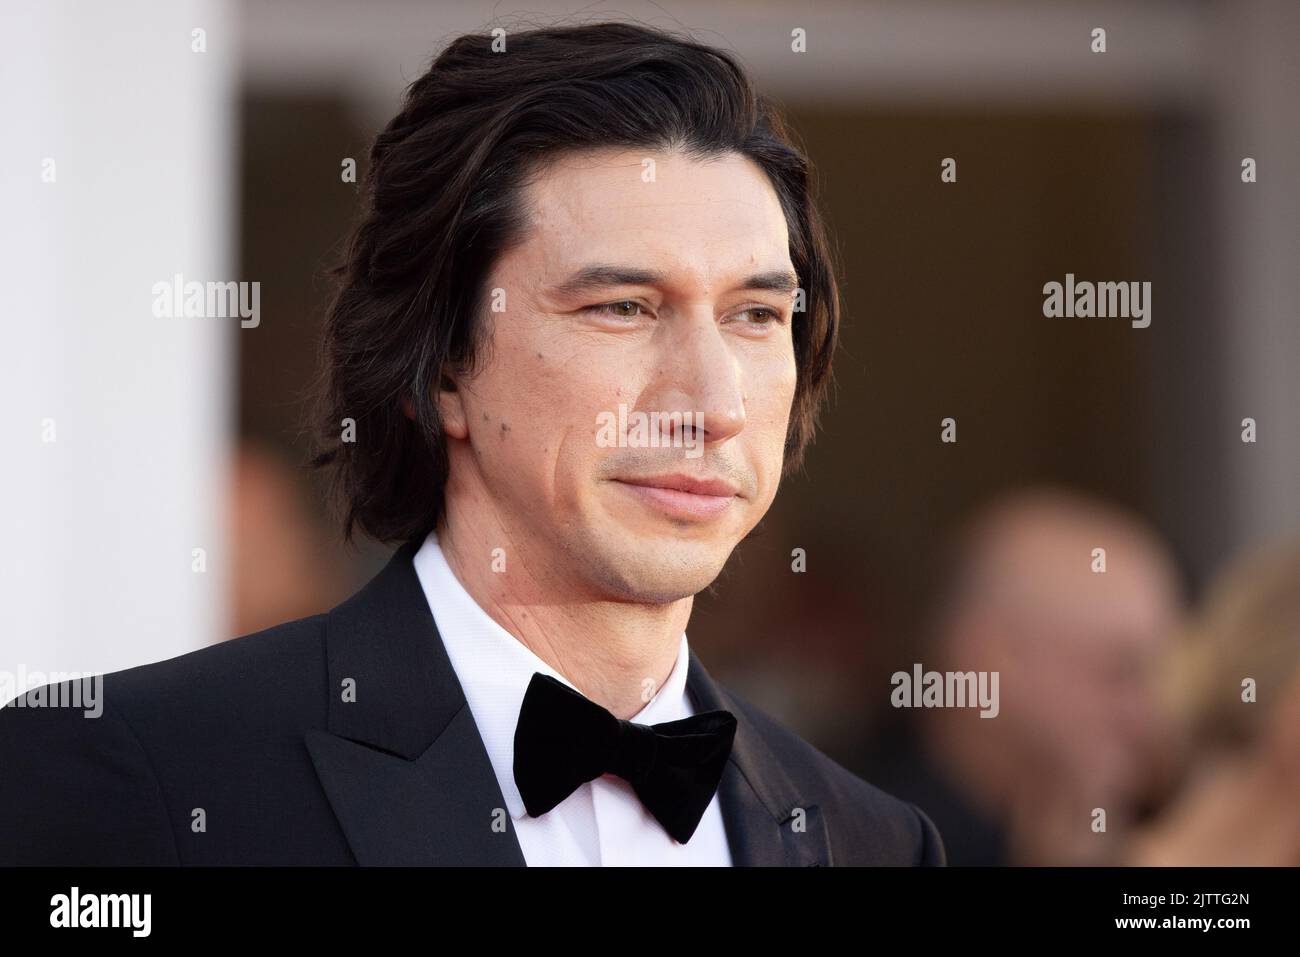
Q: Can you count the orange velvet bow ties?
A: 0